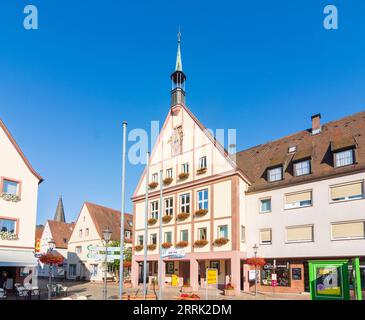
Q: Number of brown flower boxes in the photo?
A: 14